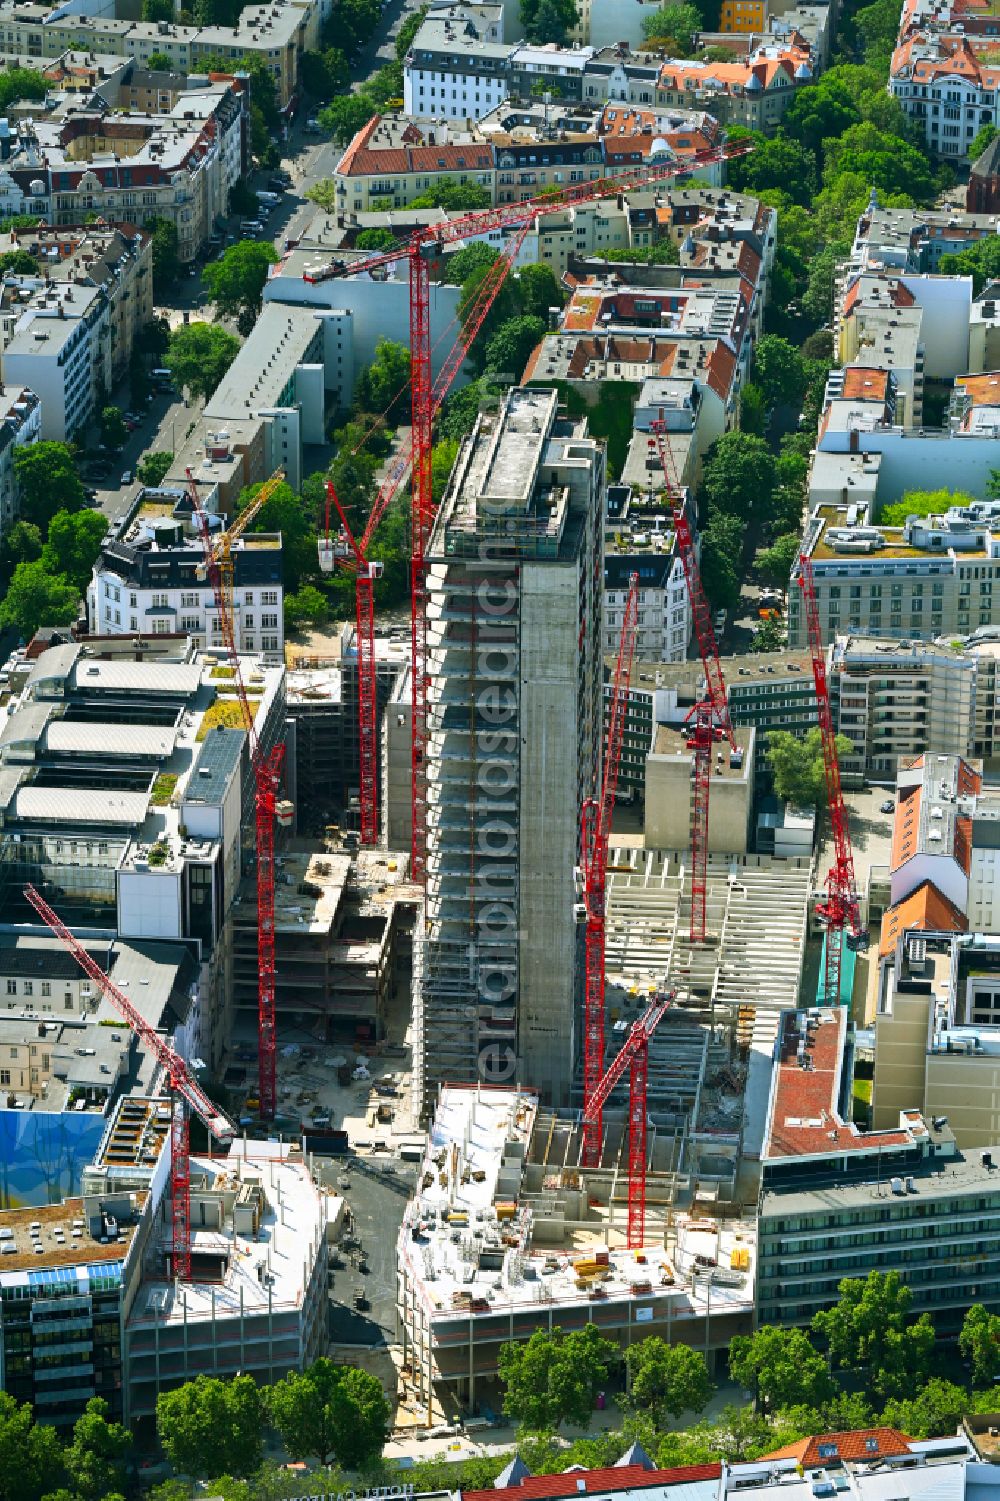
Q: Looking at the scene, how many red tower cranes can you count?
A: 8